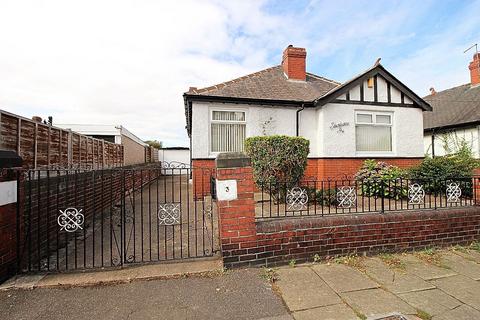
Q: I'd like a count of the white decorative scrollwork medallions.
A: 6